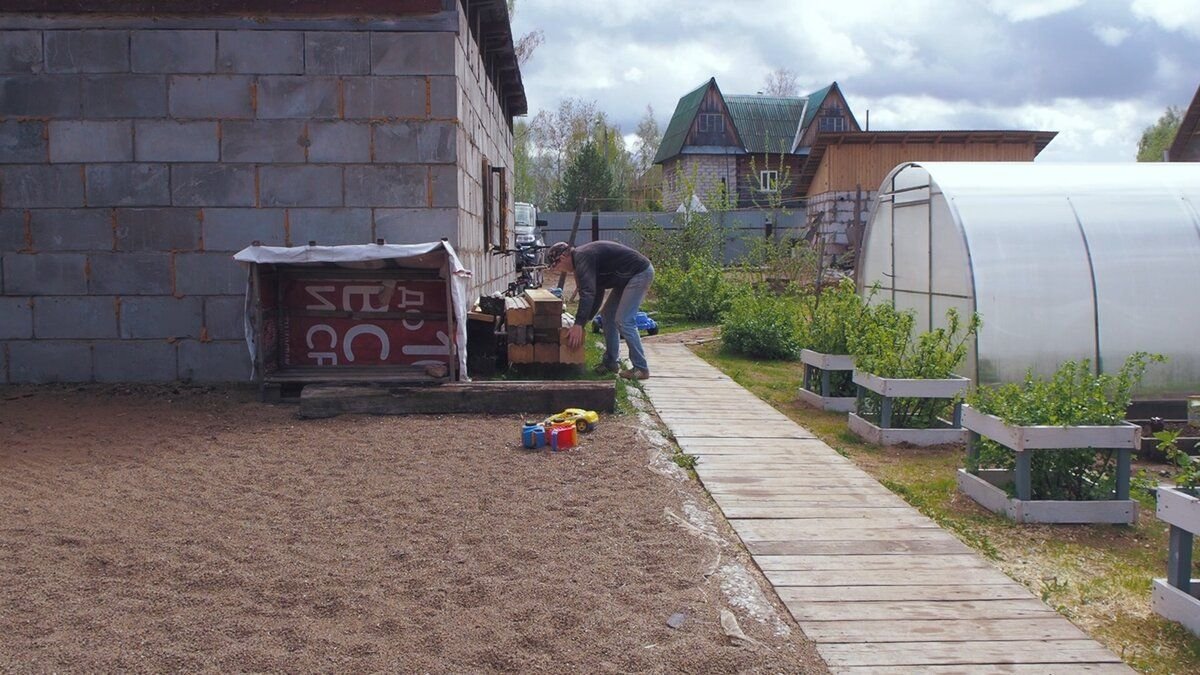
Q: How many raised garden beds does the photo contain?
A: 4